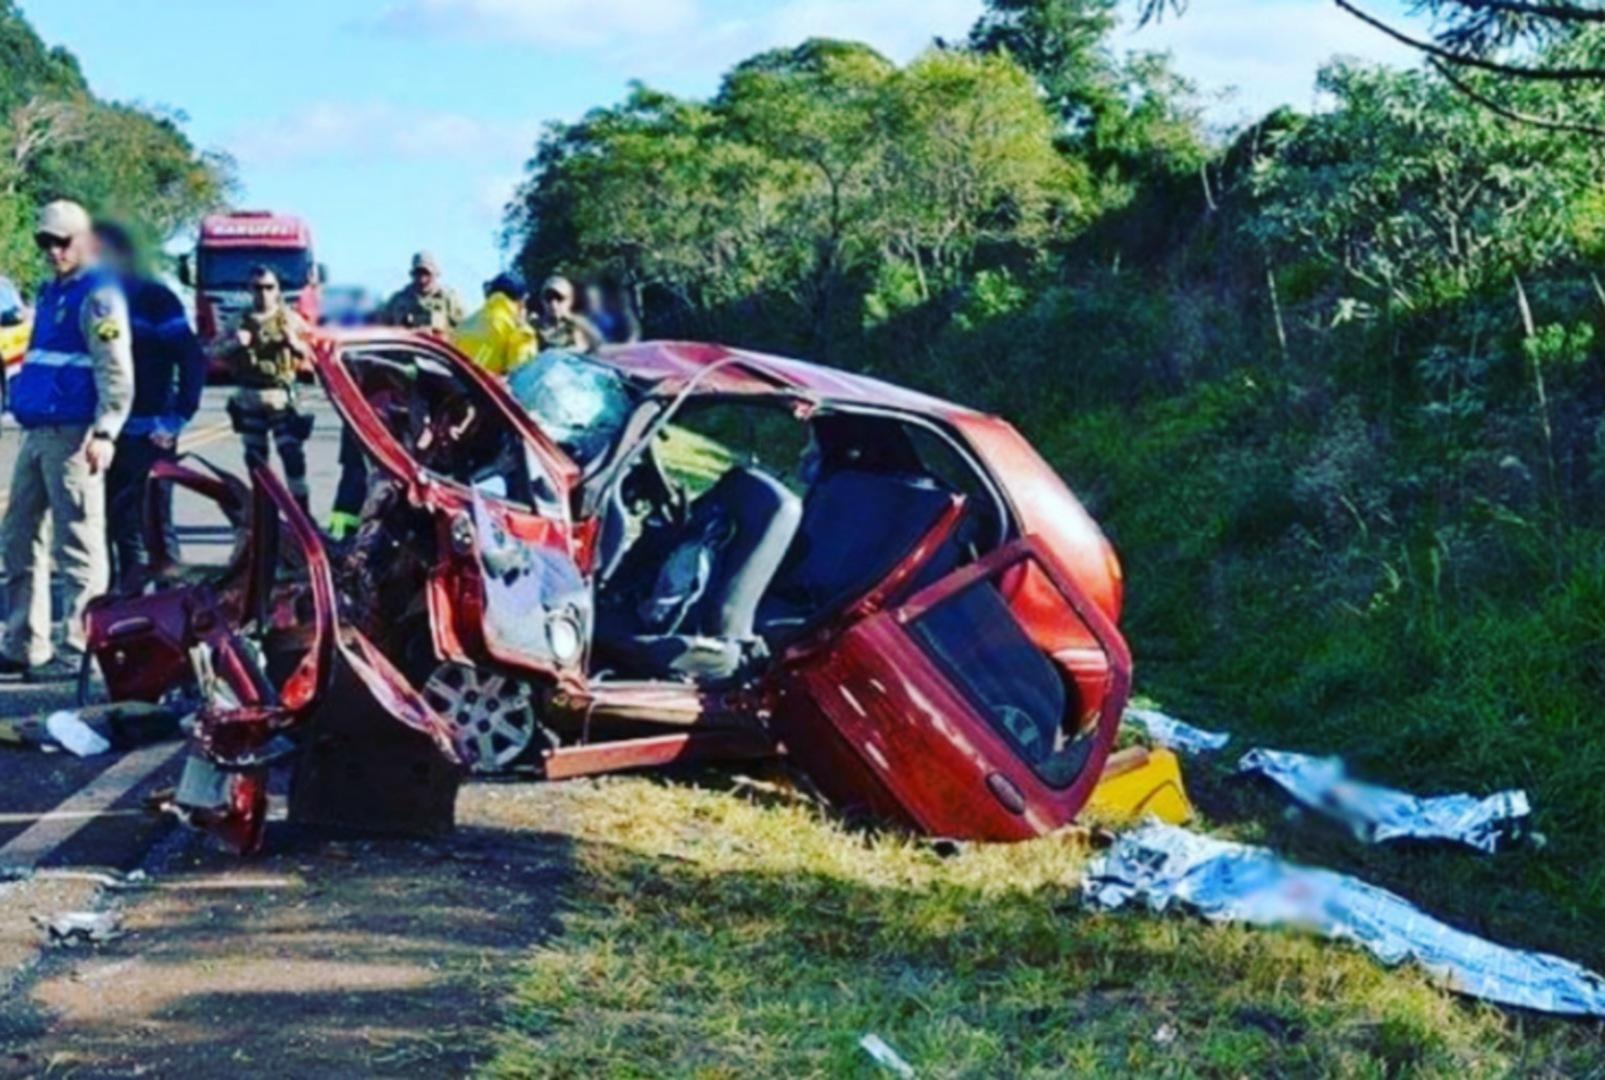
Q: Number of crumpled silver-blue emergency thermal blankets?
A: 3